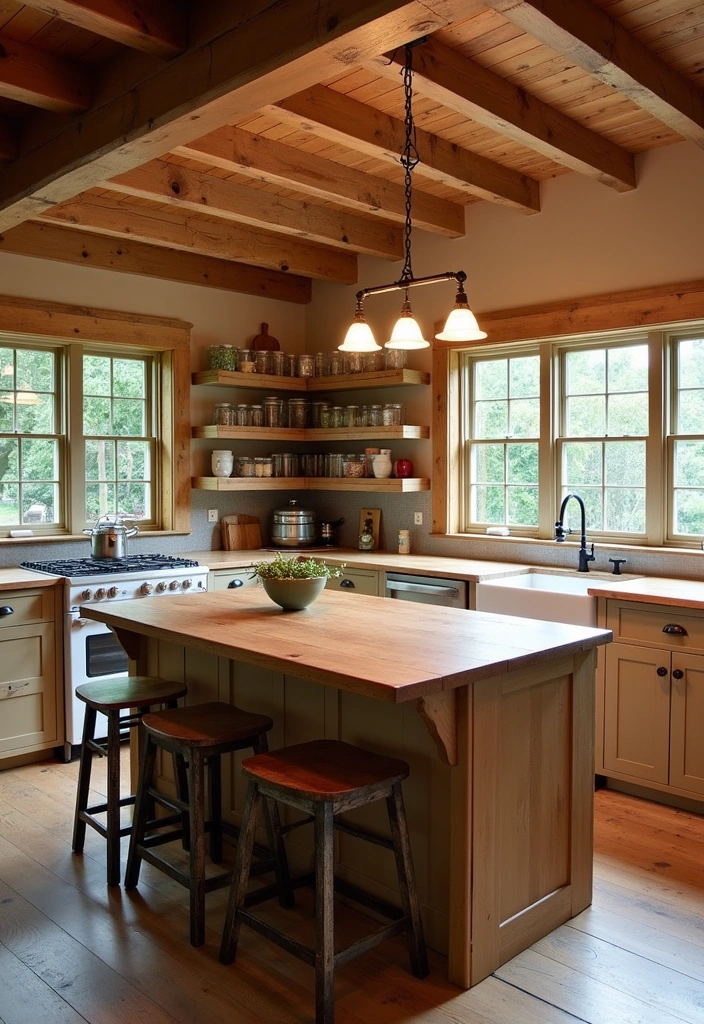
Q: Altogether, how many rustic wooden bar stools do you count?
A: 3